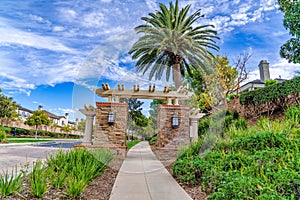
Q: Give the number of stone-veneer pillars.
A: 2